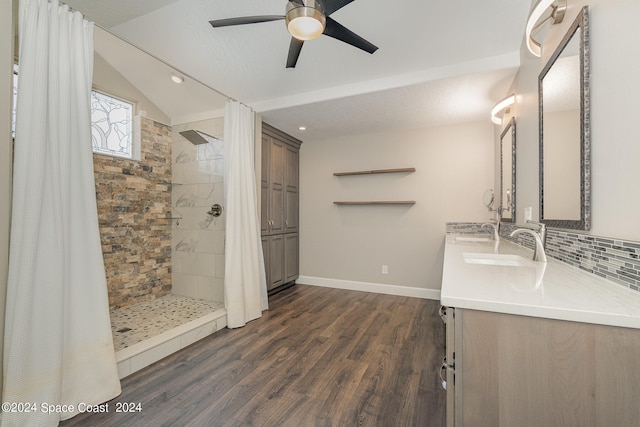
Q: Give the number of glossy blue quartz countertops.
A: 0